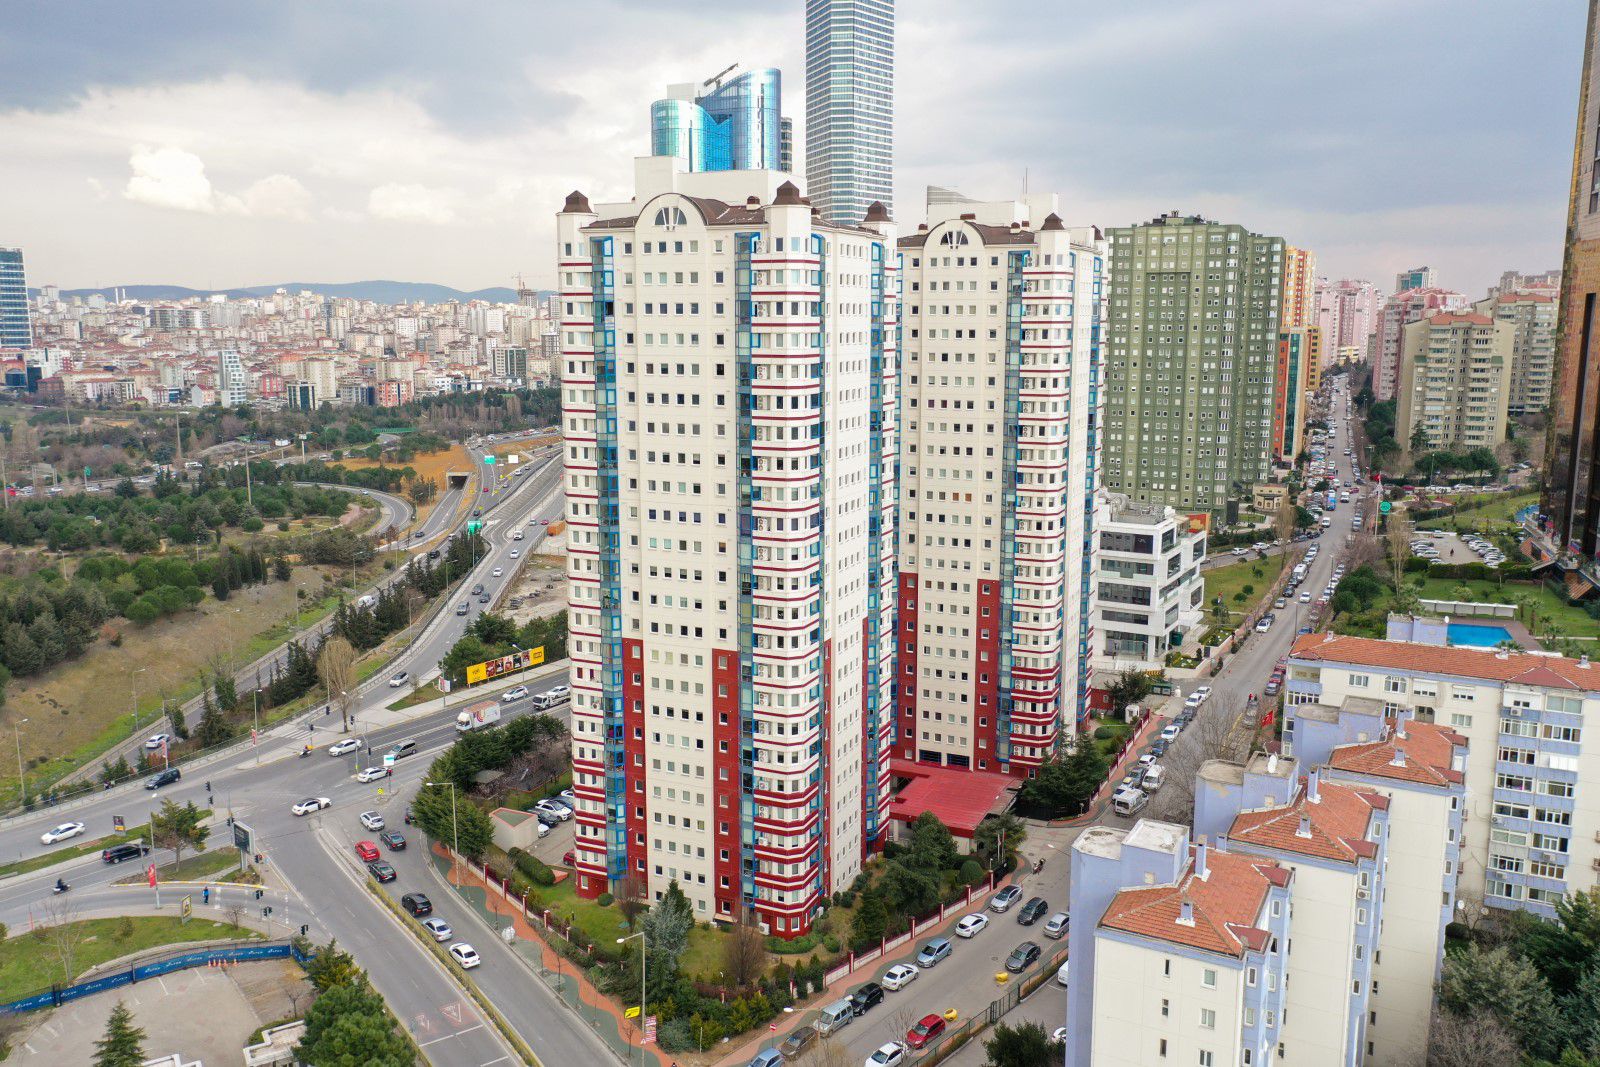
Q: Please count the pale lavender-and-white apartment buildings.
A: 4